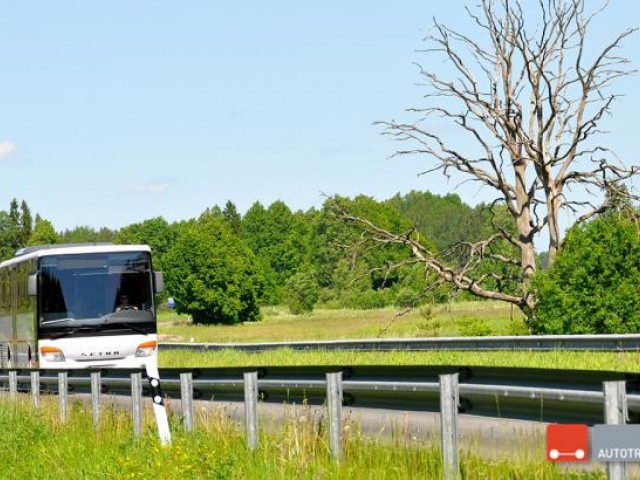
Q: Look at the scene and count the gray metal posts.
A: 10